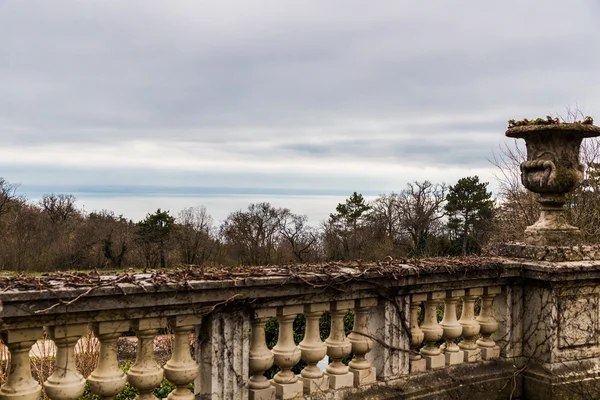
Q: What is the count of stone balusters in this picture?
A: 15